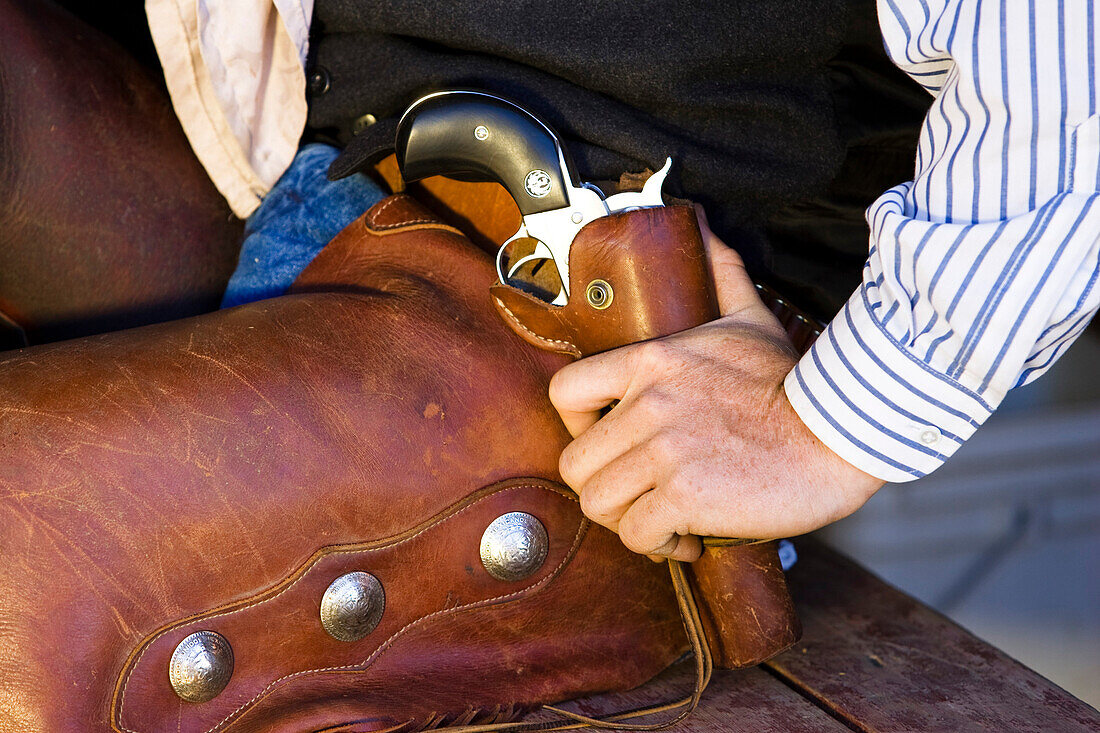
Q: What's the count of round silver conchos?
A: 3